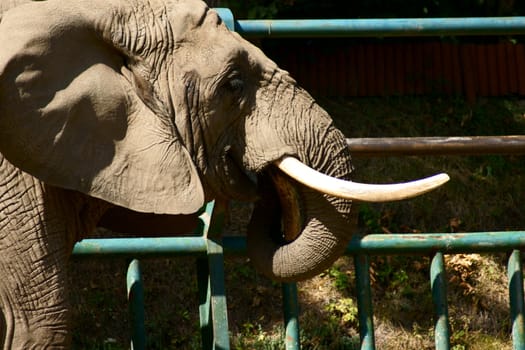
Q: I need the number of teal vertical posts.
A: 6